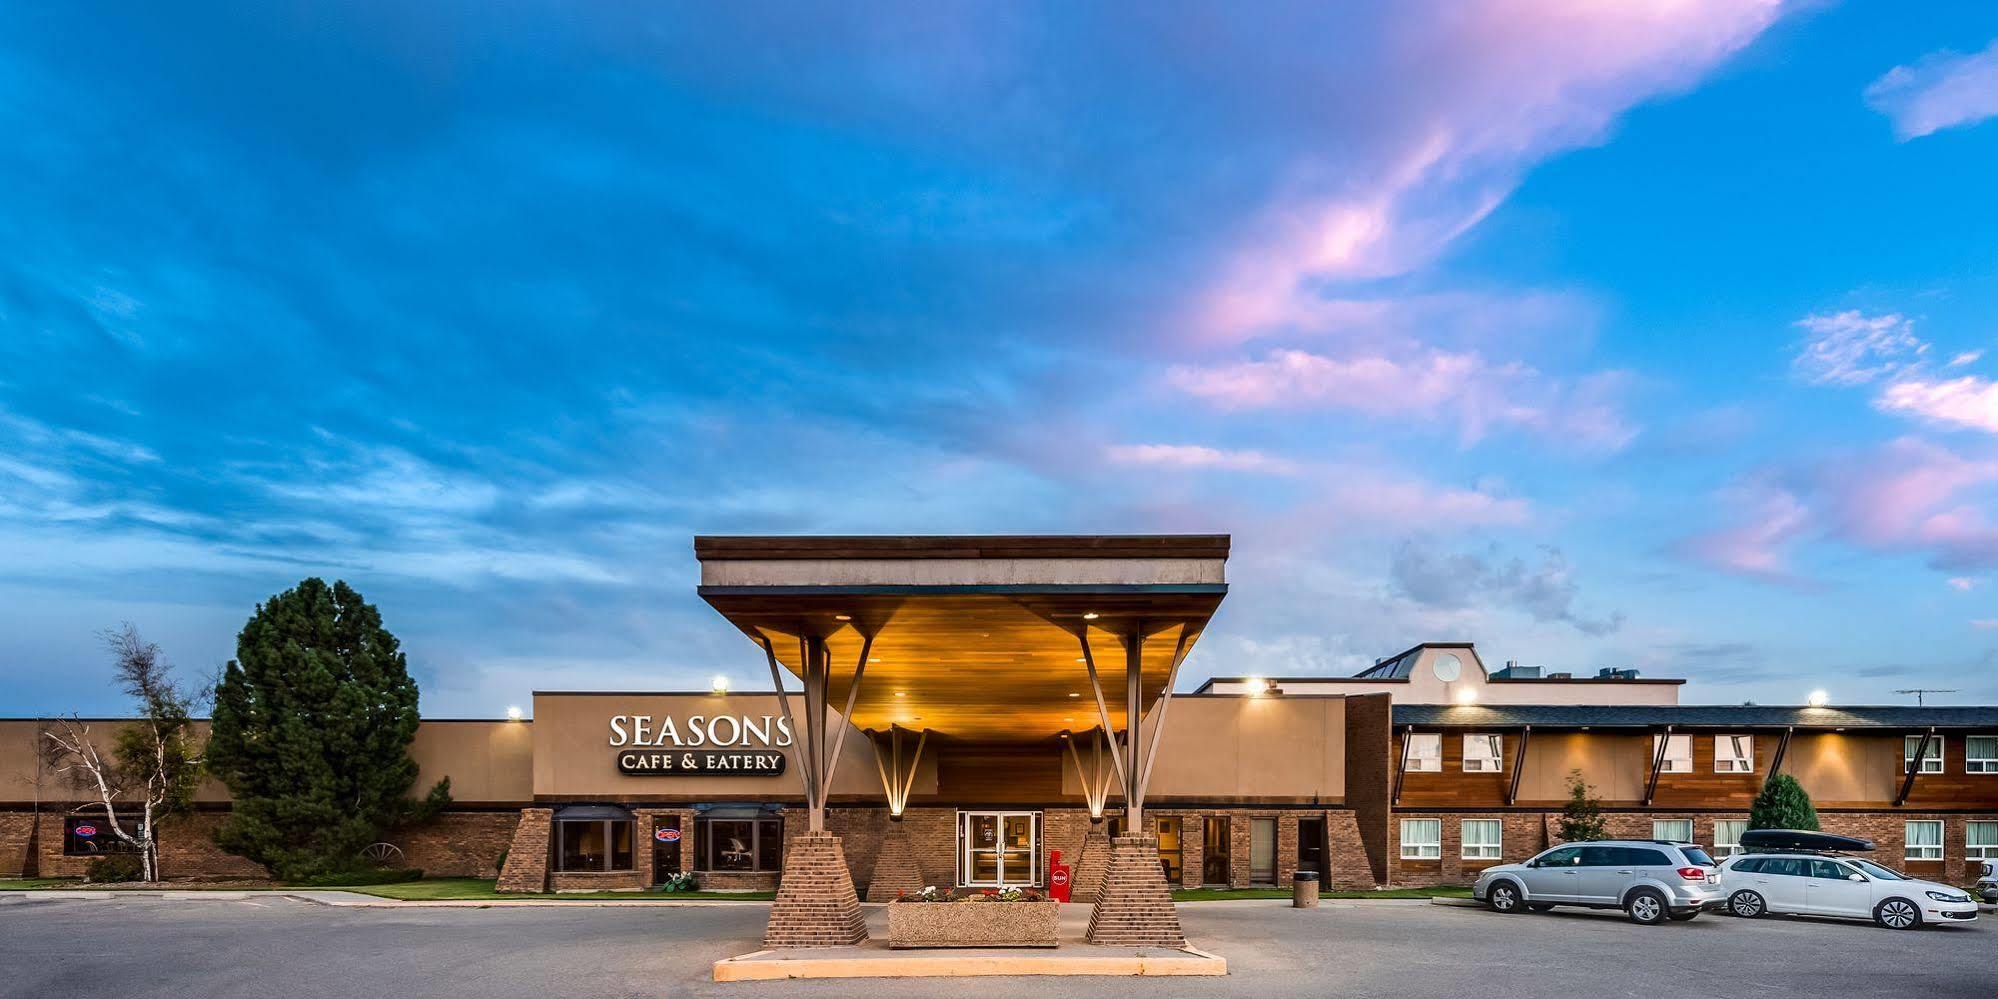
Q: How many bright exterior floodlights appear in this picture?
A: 5